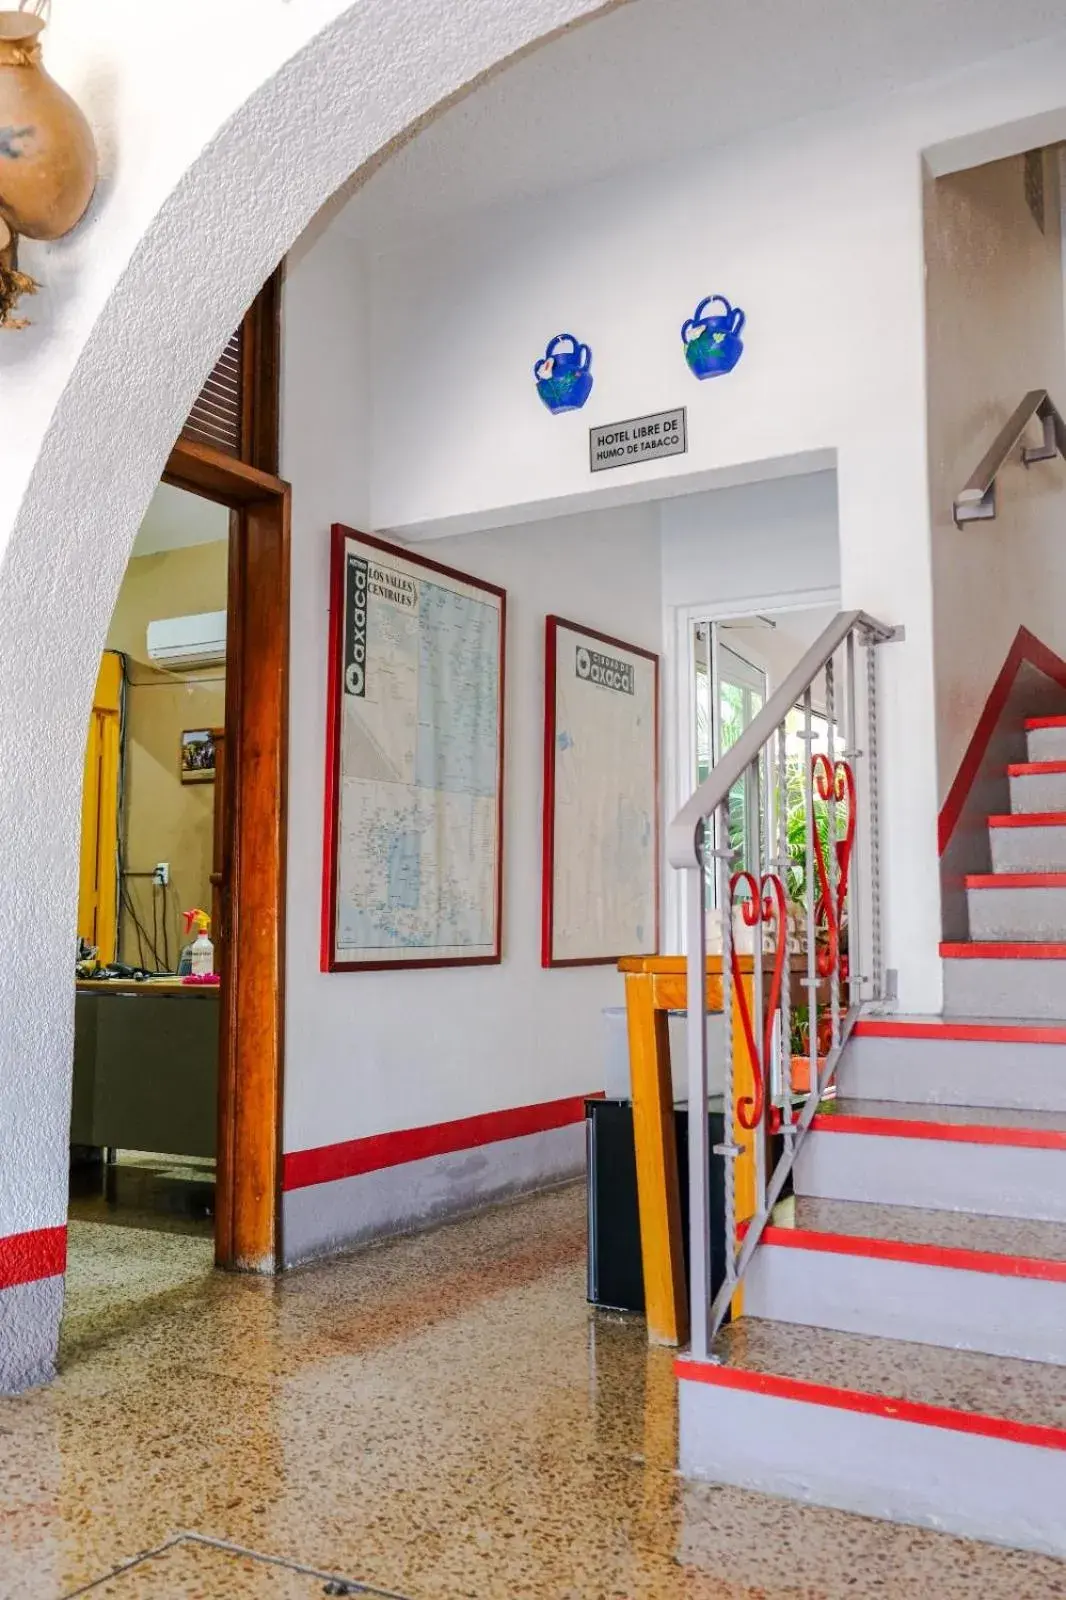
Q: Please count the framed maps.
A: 2